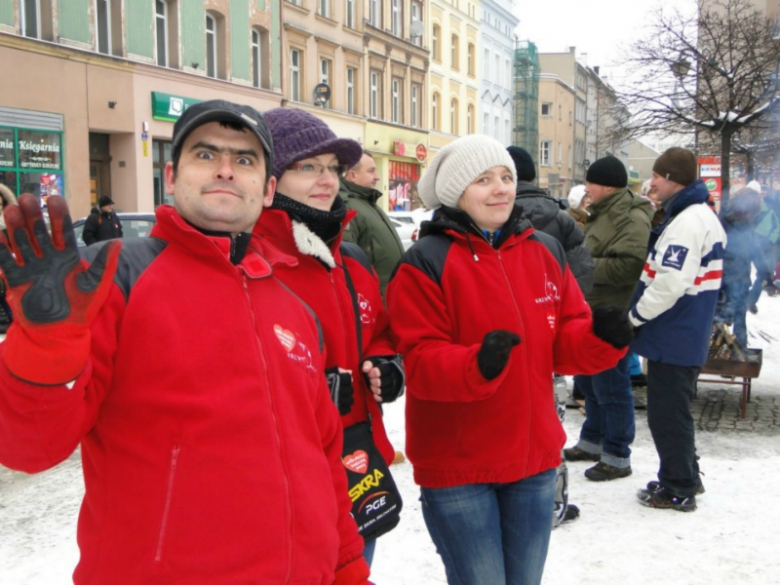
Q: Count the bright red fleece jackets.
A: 3